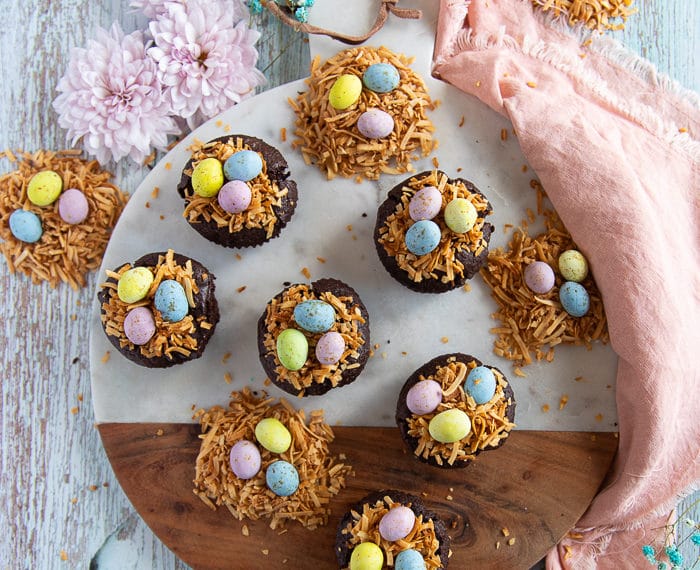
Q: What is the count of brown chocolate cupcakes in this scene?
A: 6